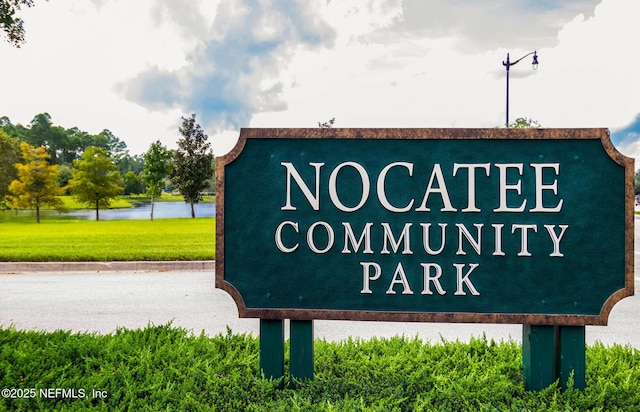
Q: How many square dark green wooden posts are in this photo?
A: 4